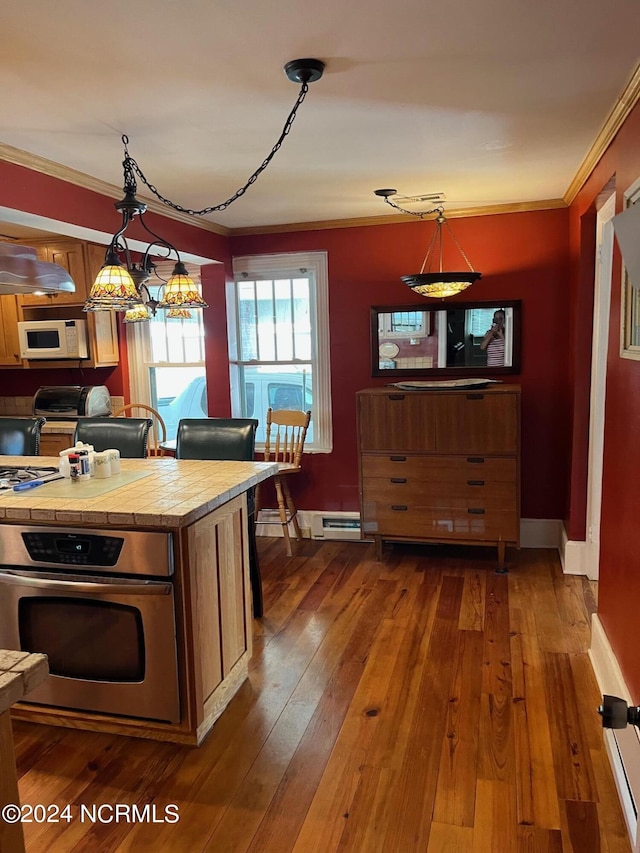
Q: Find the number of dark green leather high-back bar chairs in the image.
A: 3